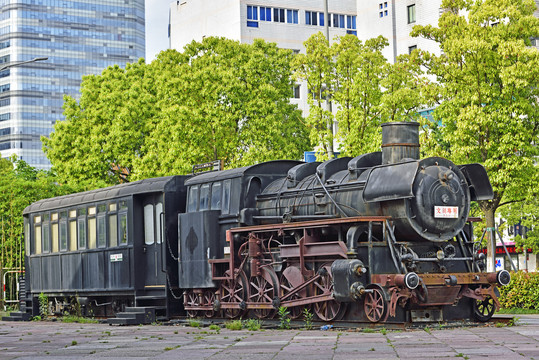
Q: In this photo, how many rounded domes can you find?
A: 3